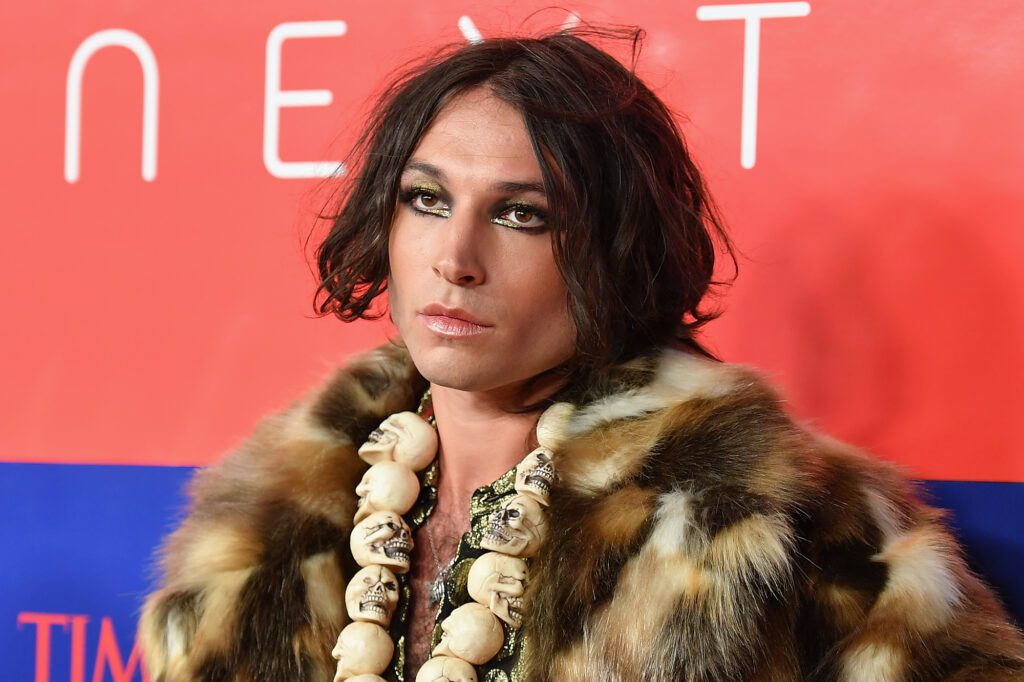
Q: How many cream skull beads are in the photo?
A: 12